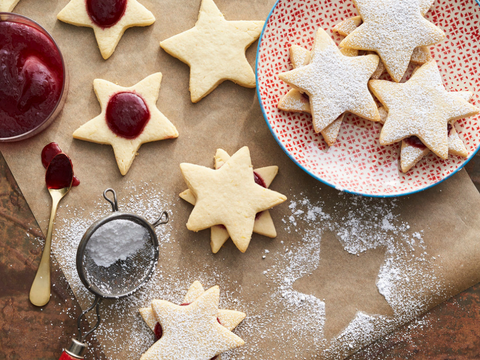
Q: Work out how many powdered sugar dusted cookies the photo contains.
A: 4